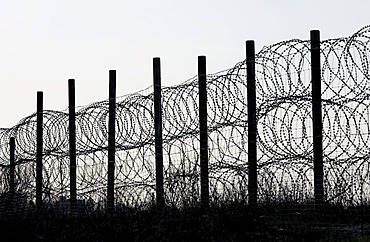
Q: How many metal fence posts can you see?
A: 8